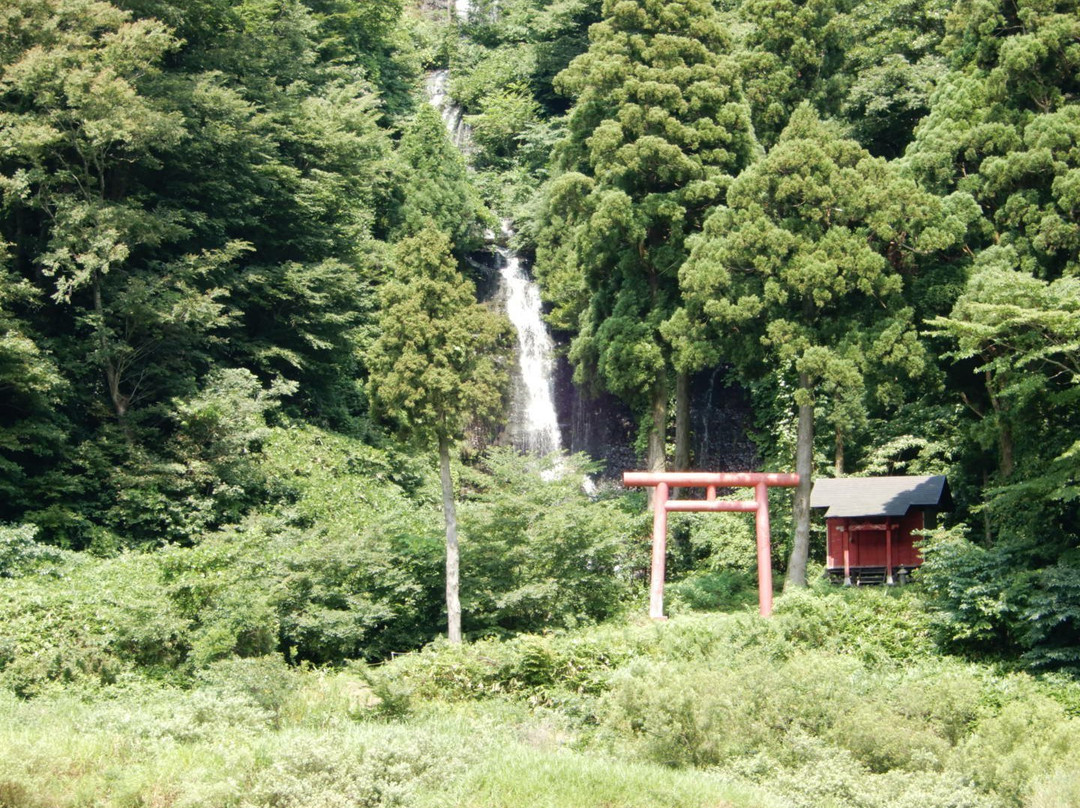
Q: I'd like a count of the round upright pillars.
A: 2